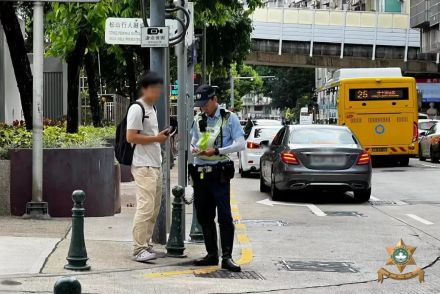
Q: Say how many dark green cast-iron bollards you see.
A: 4